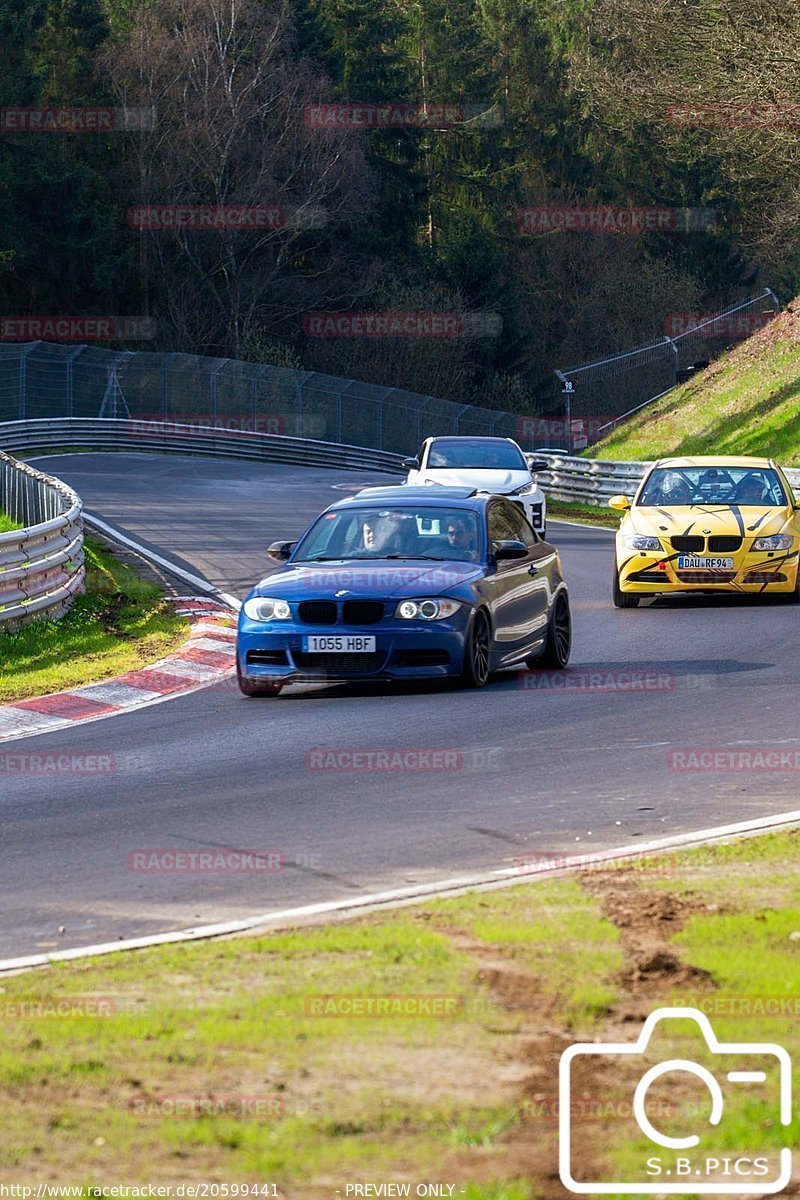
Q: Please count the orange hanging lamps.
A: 0